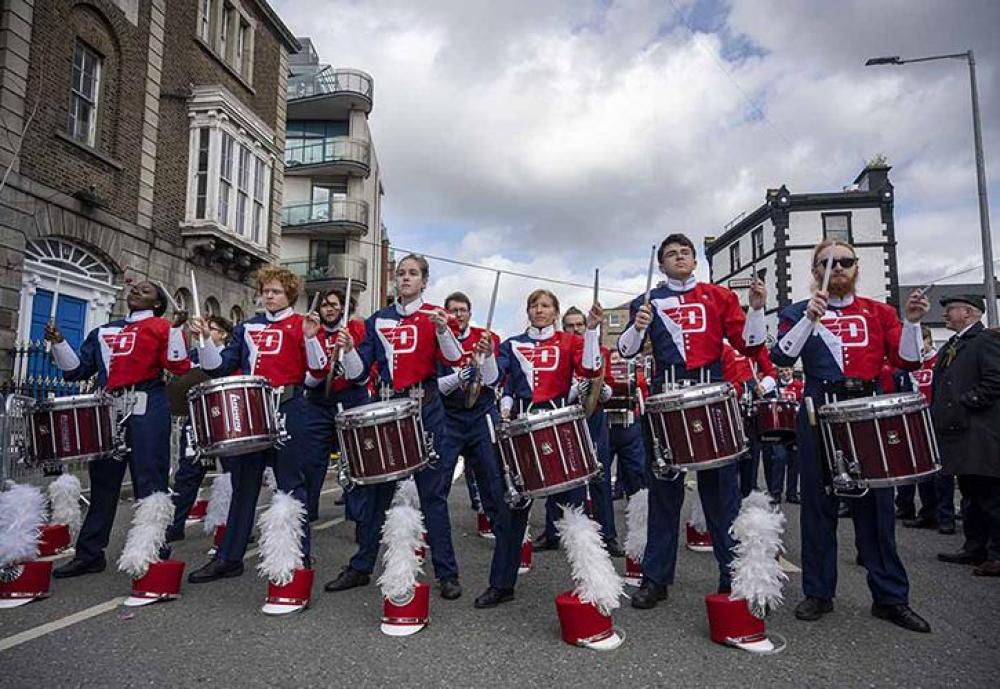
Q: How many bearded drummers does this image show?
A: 1